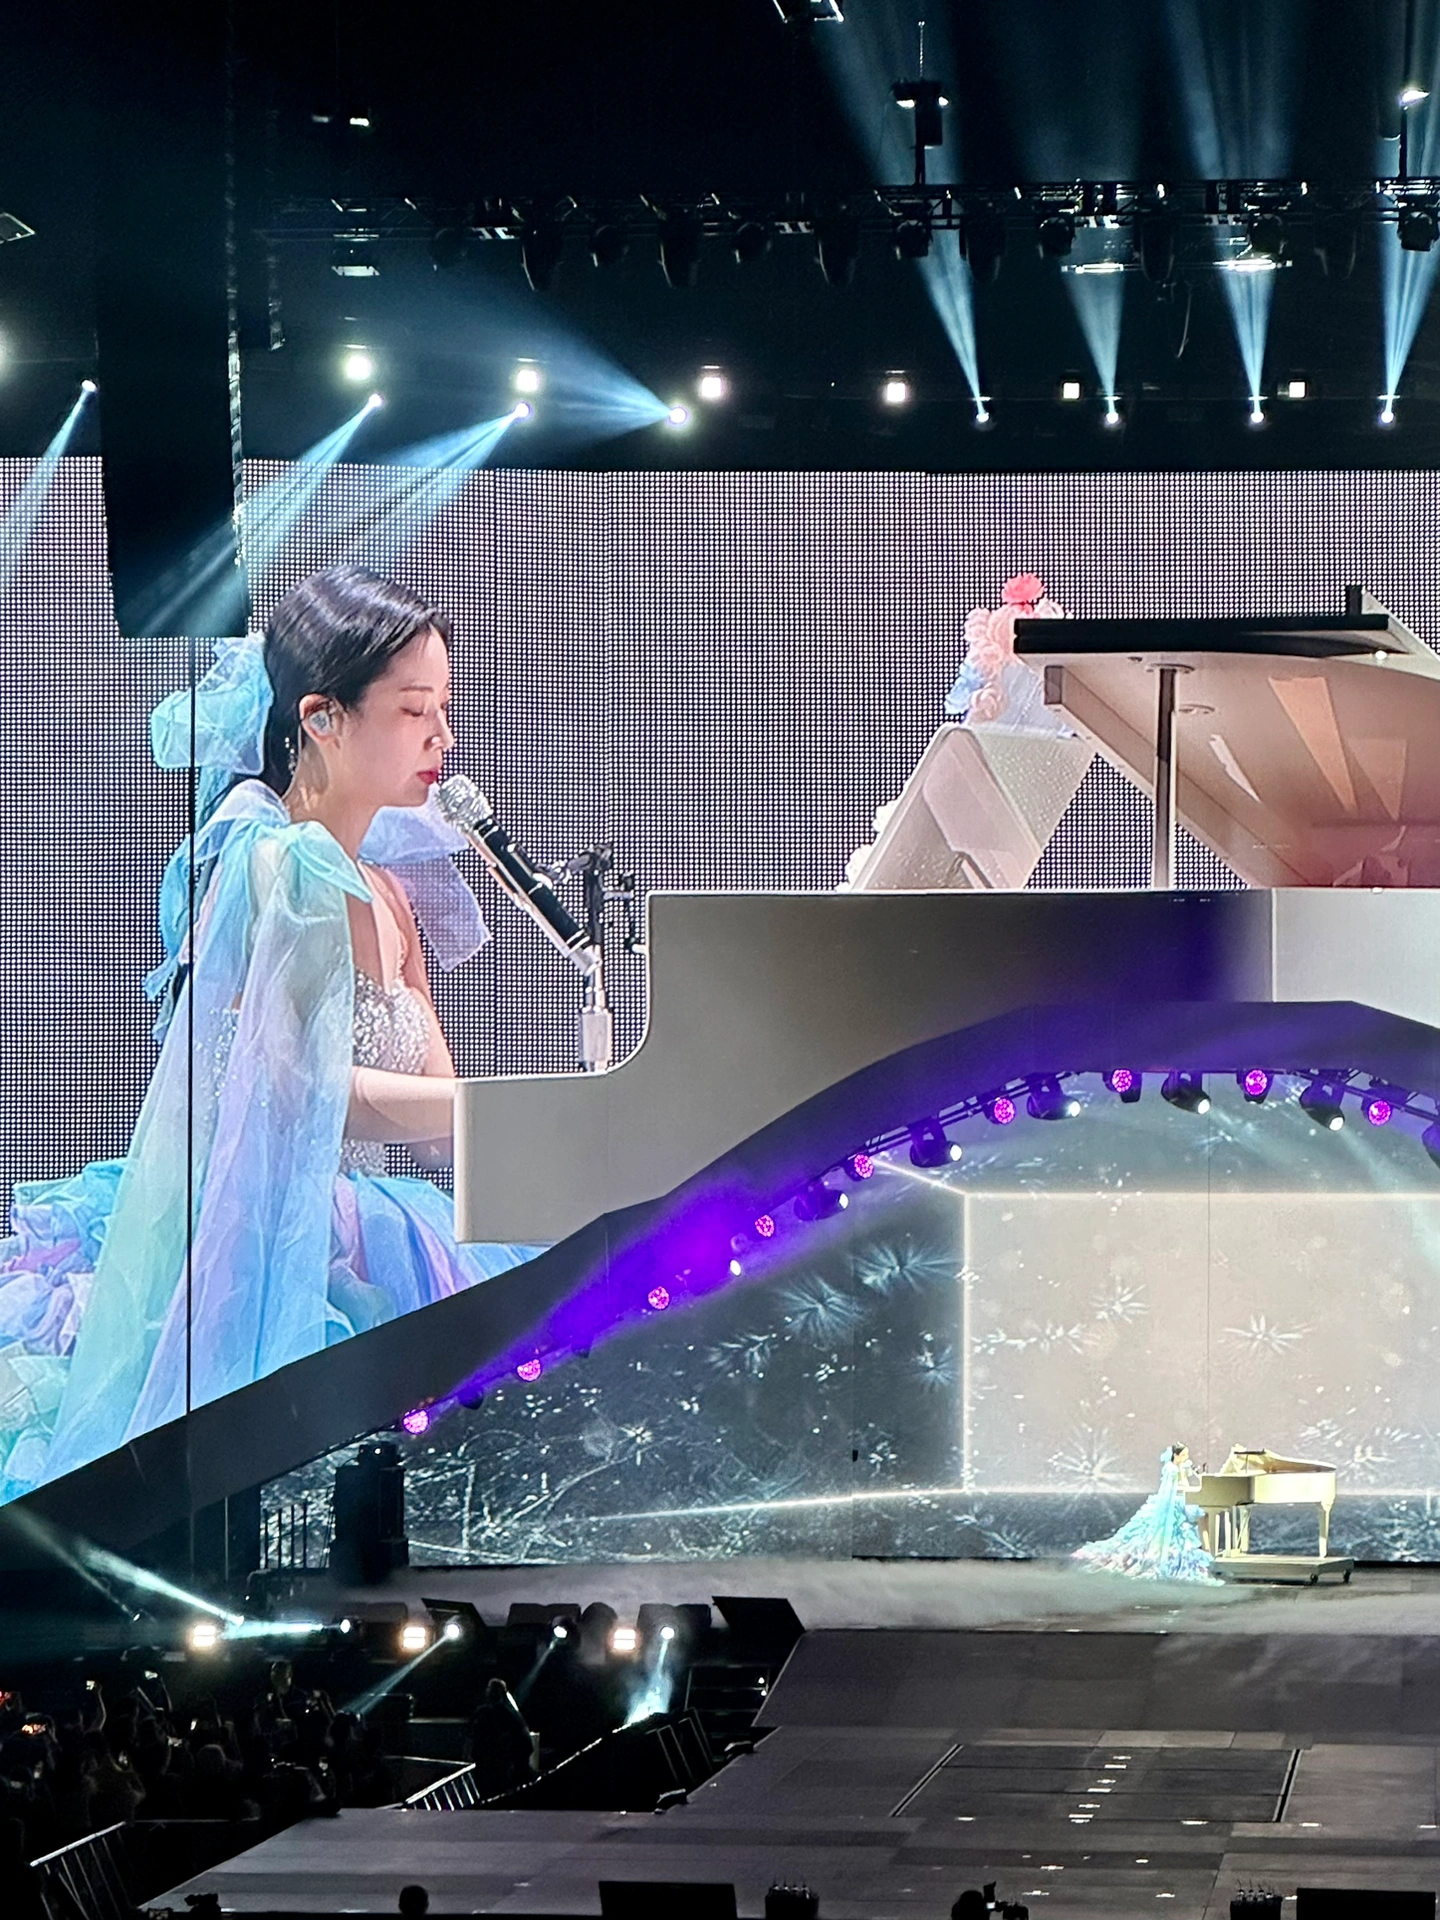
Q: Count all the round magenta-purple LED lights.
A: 9